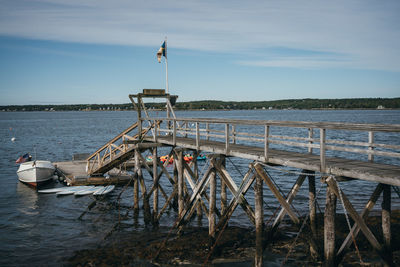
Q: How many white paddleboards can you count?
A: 4